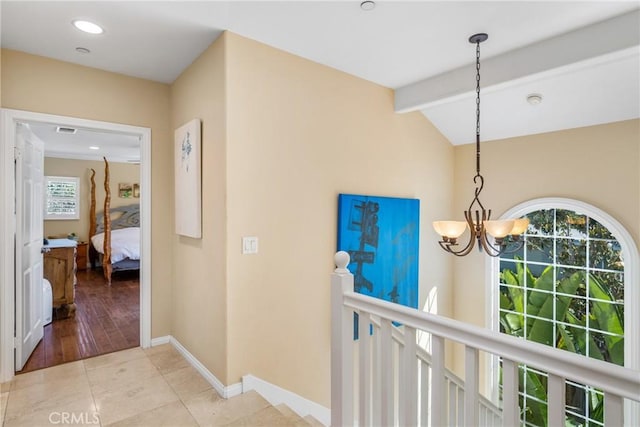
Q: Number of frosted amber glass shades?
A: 5